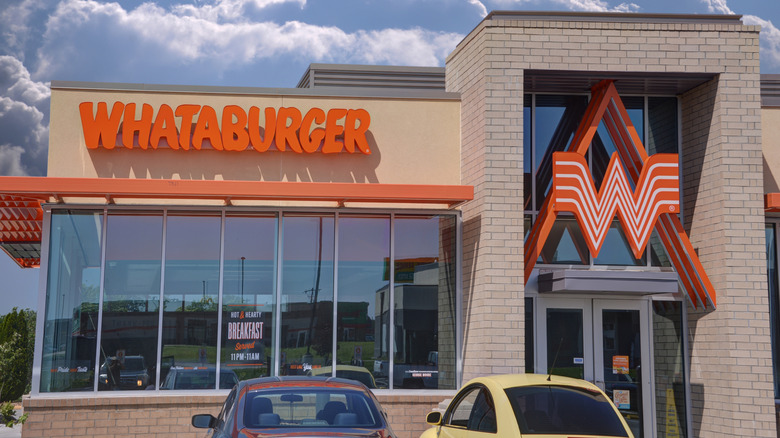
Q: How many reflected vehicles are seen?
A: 4